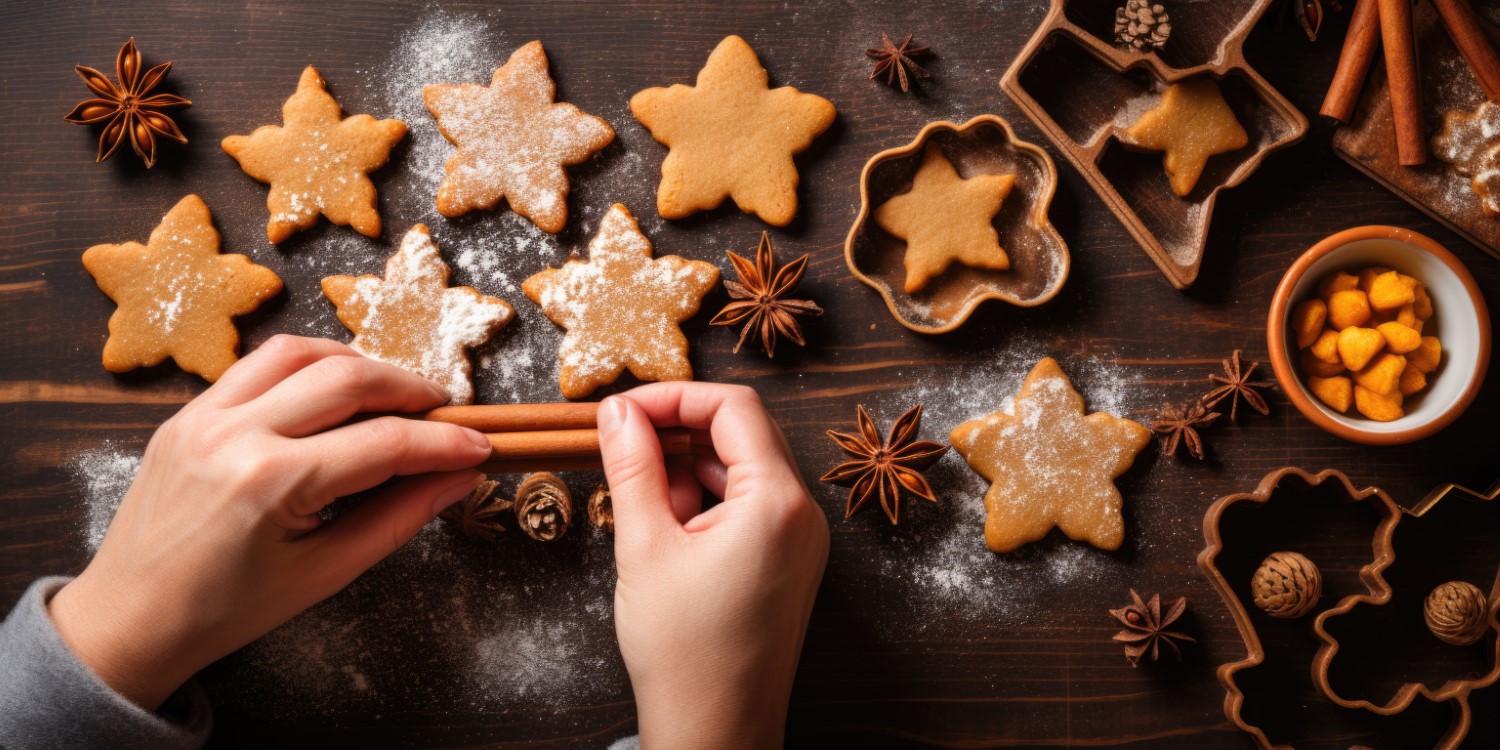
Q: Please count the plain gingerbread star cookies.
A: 3